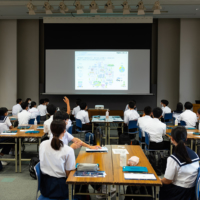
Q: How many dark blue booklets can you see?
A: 1